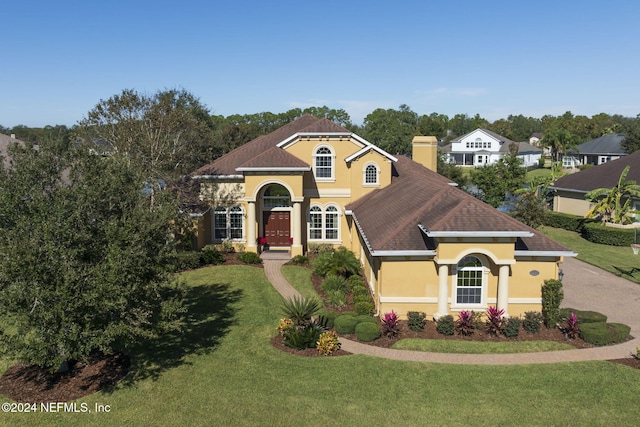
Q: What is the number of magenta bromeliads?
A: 4